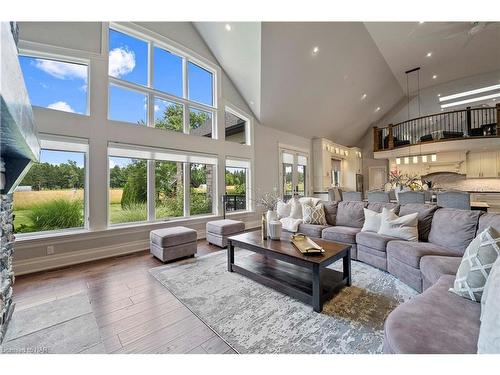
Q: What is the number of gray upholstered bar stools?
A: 4